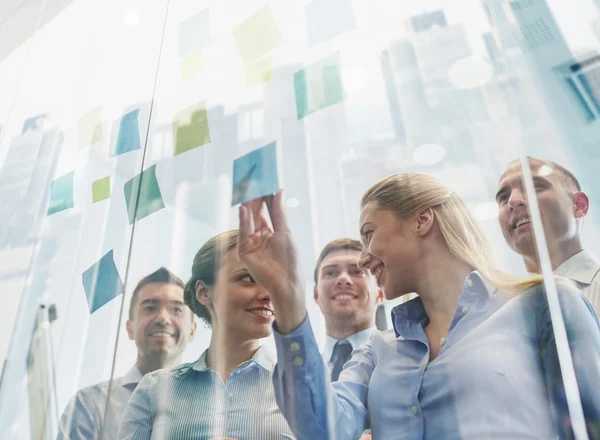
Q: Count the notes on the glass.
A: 14